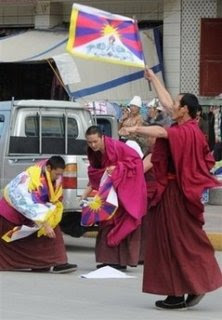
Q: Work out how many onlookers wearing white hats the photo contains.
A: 2